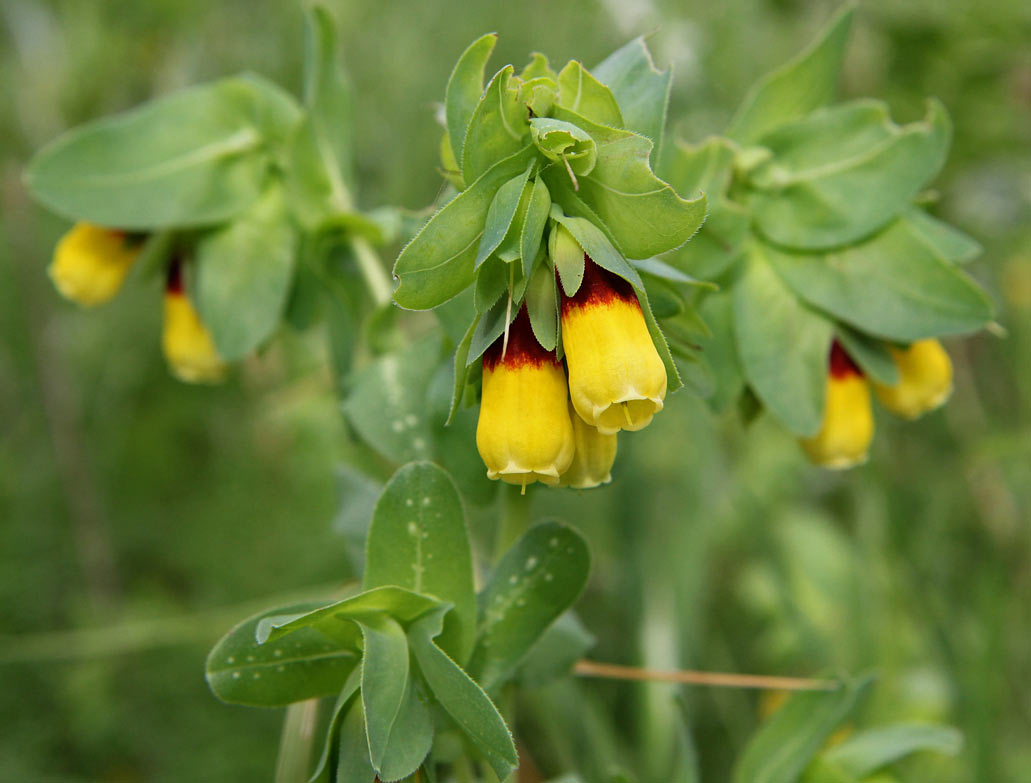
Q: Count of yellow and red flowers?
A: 7